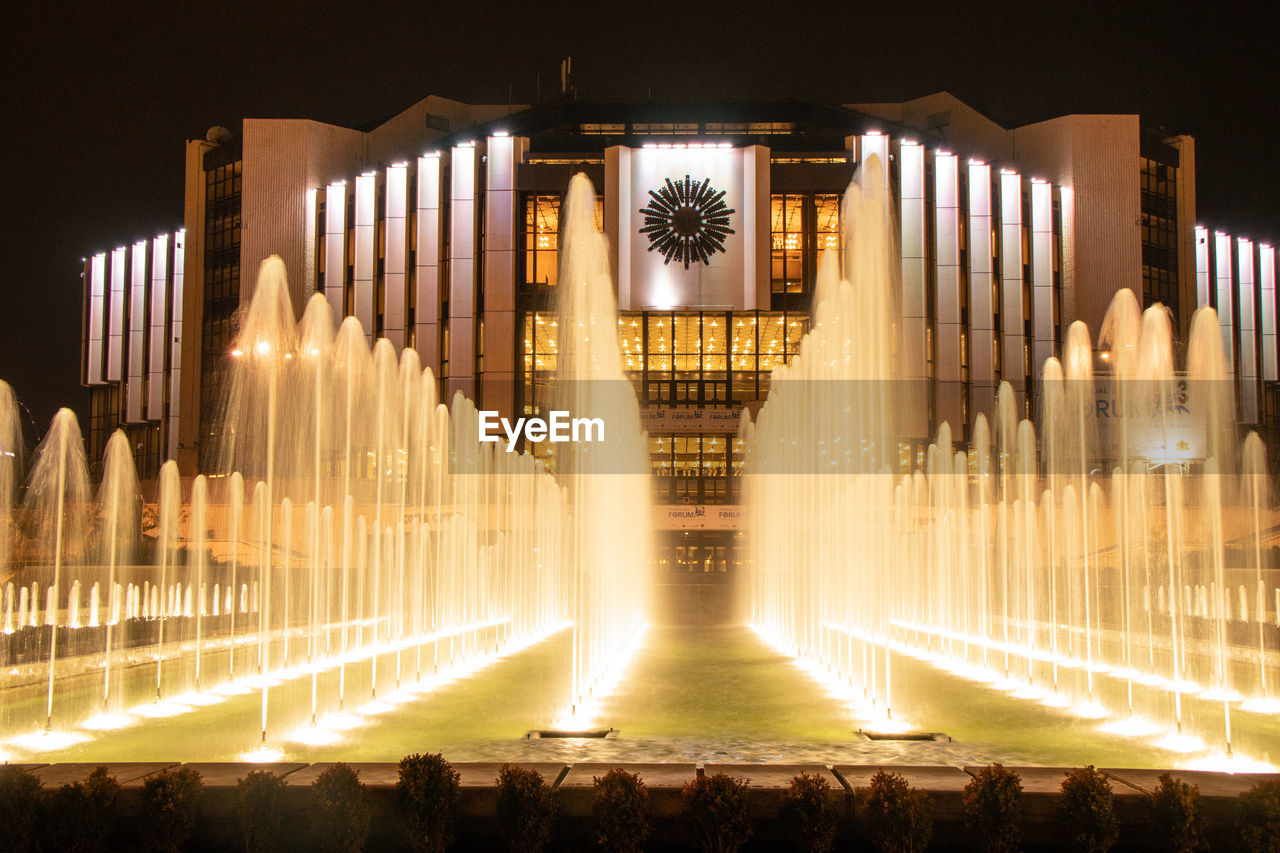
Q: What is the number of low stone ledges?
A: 1